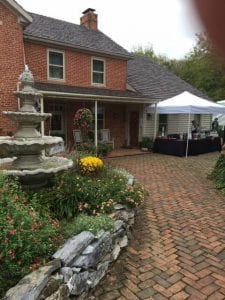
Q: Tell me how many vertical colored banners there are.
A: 0